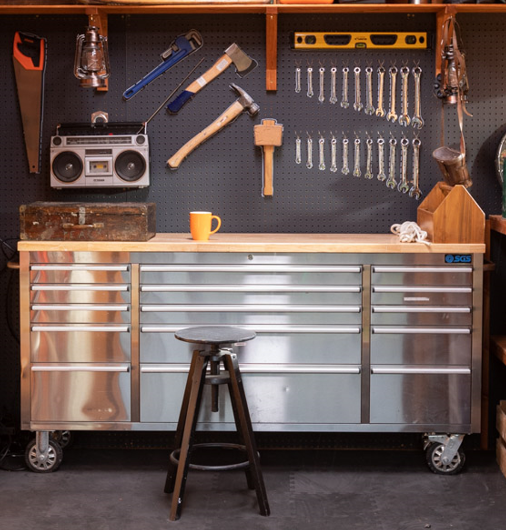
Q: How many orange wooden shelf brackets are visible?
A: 3